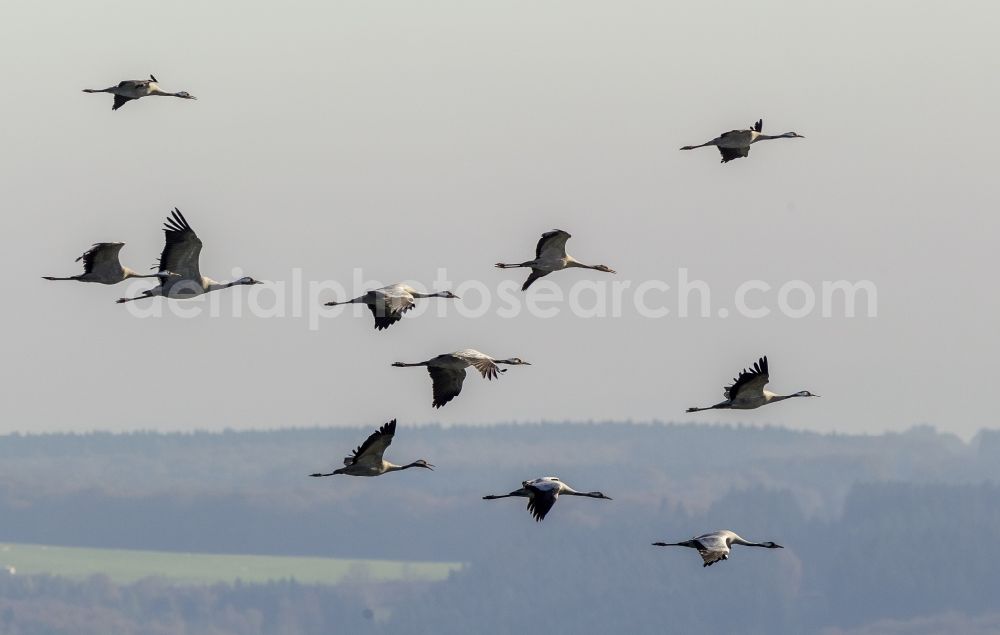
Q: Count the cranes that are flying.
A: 11